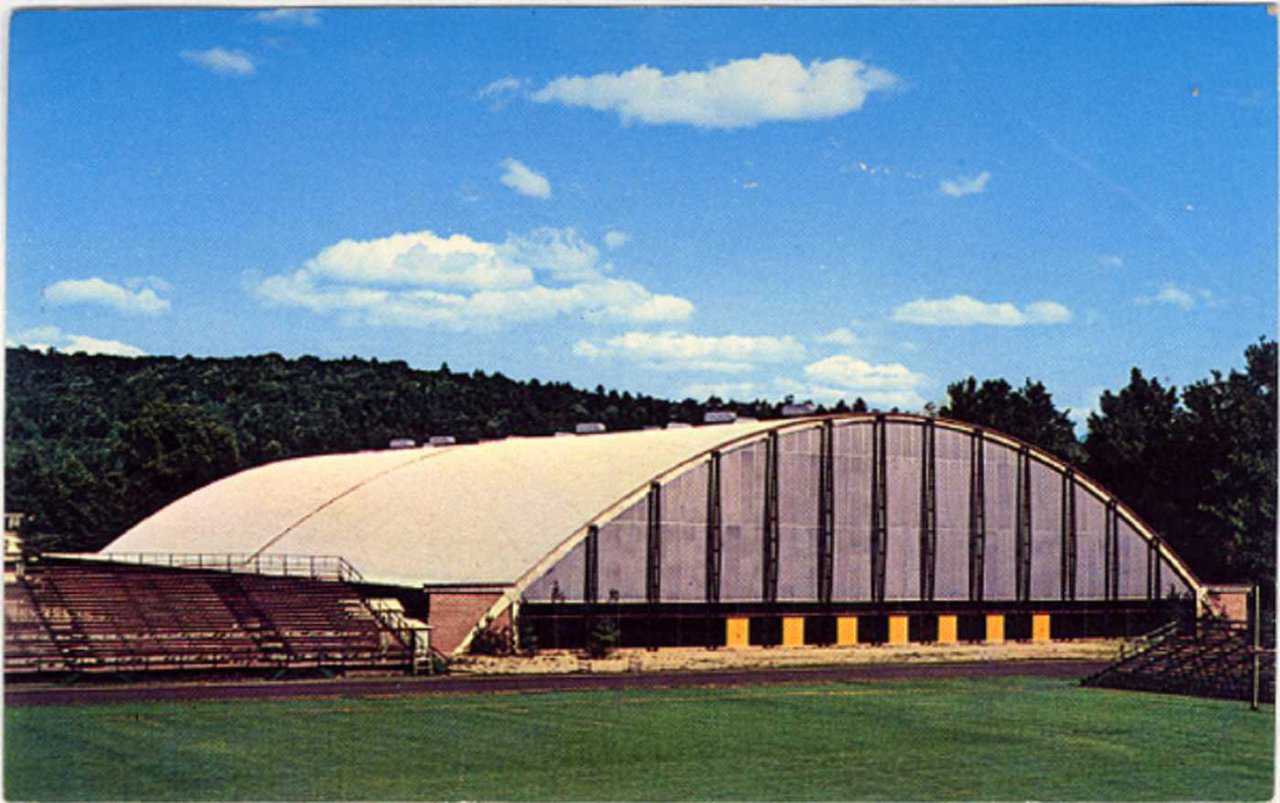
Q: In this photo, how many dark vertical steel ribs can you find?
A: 12